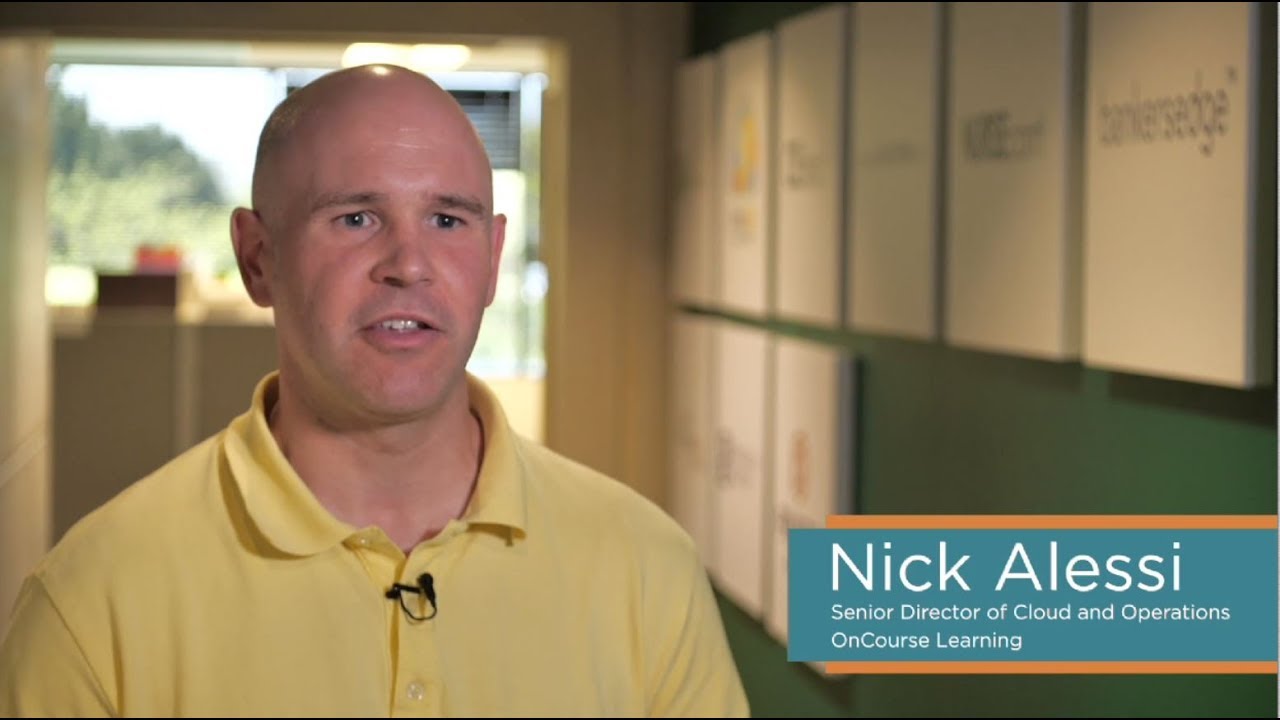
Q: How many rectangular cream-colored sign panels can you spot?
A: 9